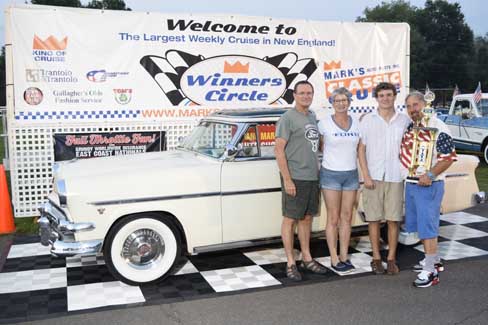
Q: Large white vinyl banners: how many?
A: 1